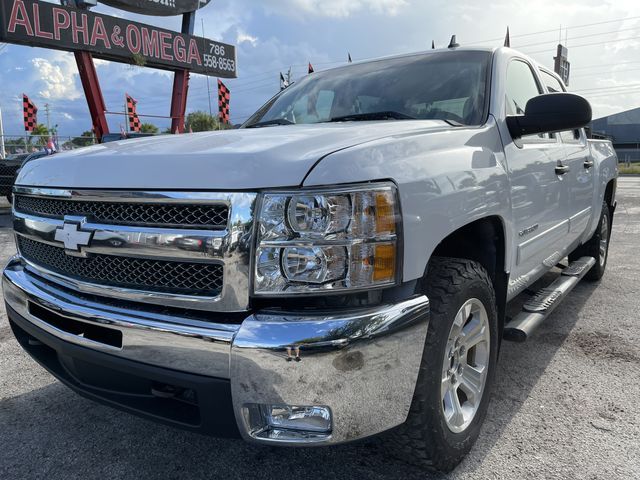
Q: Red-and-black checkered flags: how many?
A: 3